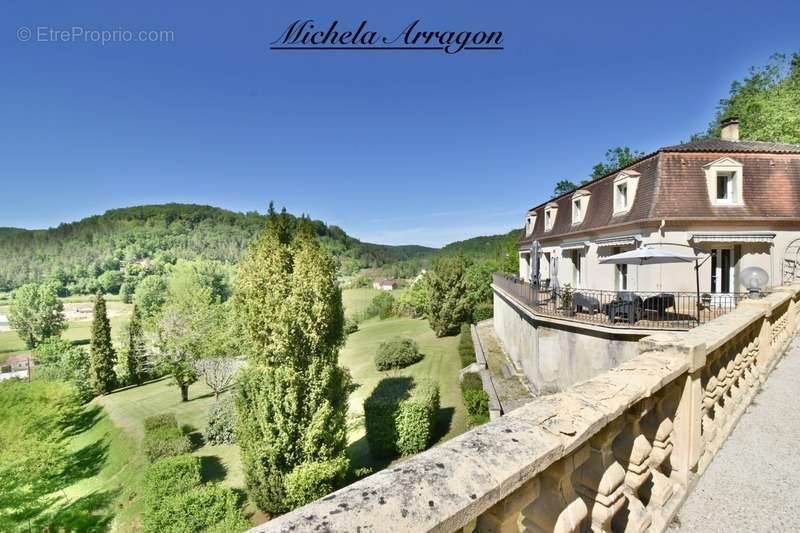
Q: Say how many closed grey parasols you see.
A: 2